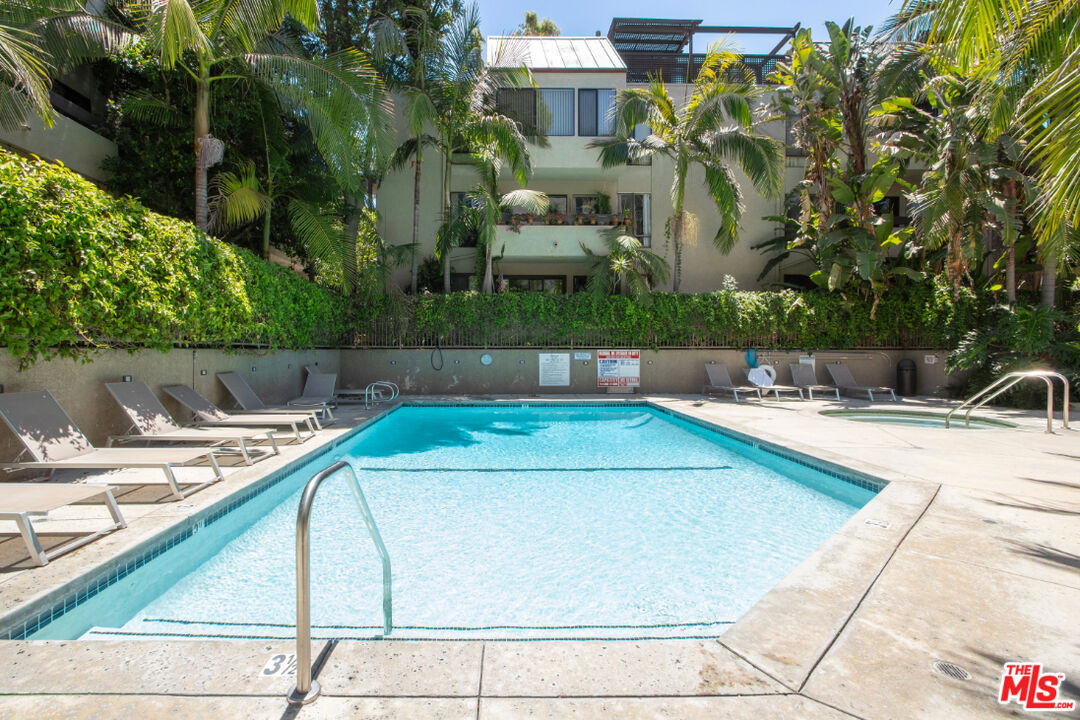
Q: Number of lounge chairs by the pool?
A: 11